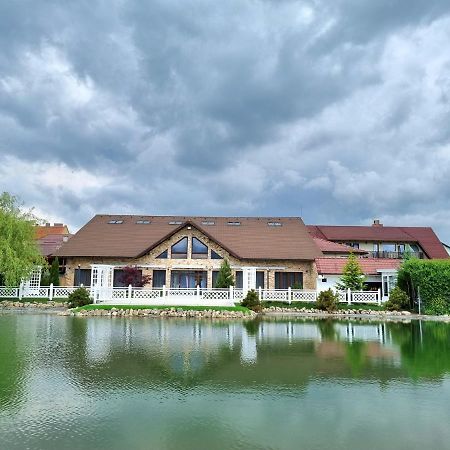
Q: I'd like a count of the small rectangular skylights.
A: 6